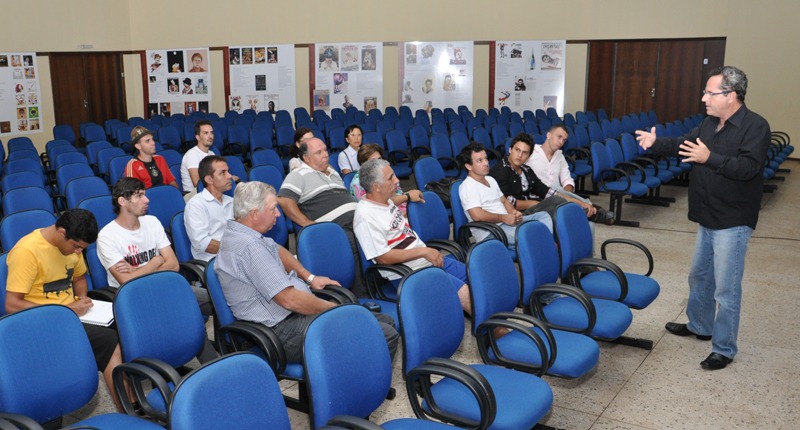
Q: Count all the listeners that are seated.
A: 14